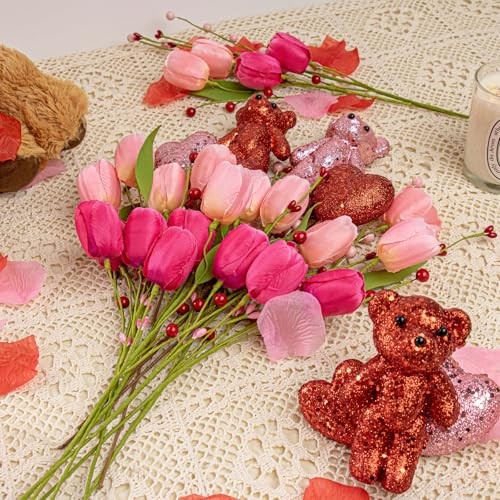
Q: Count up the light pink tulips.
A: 12